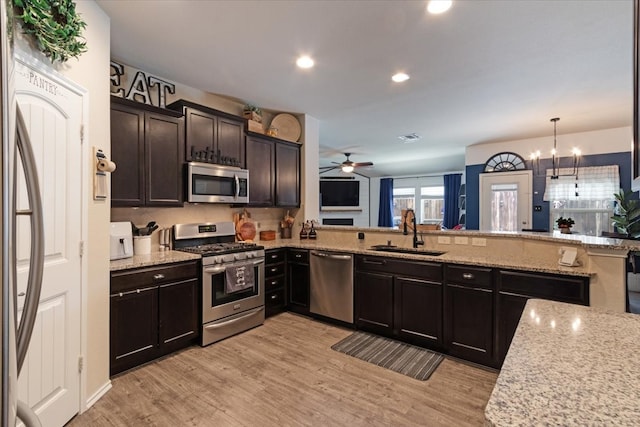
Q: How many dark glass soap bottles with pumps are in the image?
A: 2